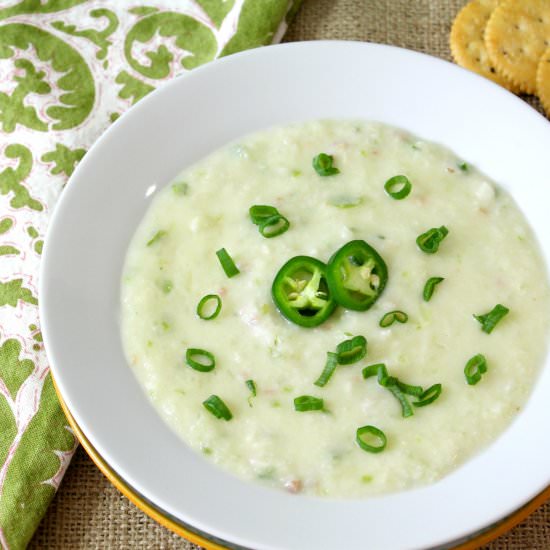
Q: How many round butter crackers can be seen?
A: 3